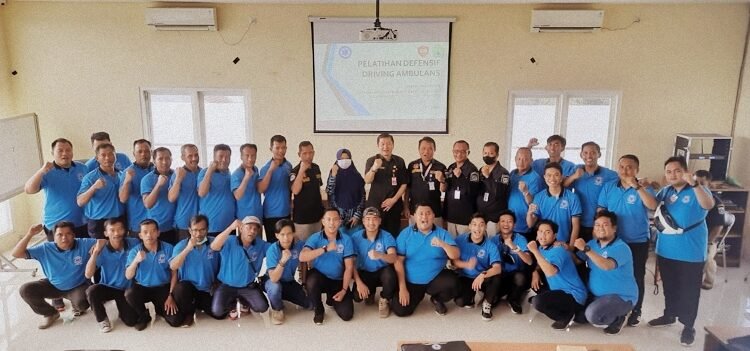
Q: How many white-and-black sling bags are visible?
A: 1